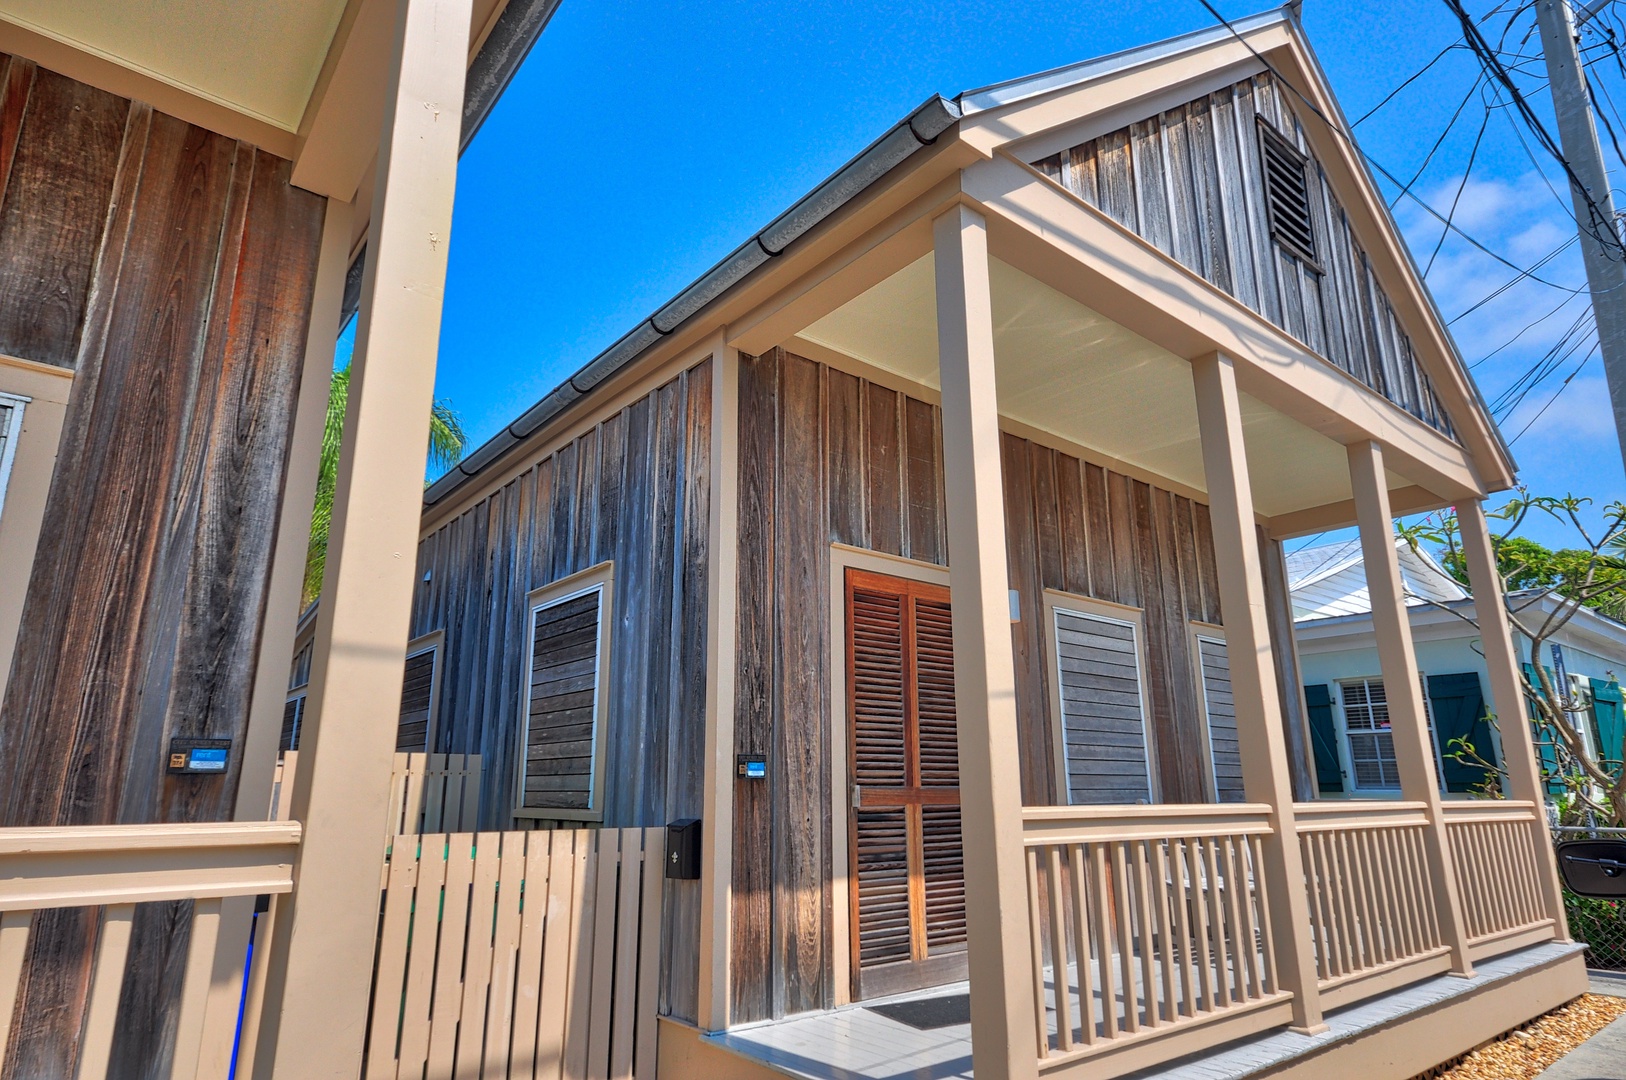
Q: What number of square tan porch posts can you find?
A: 5